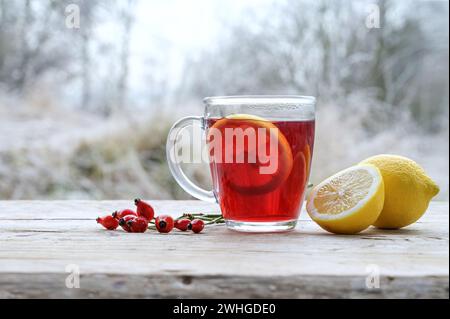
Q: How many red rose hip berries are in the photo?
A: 8